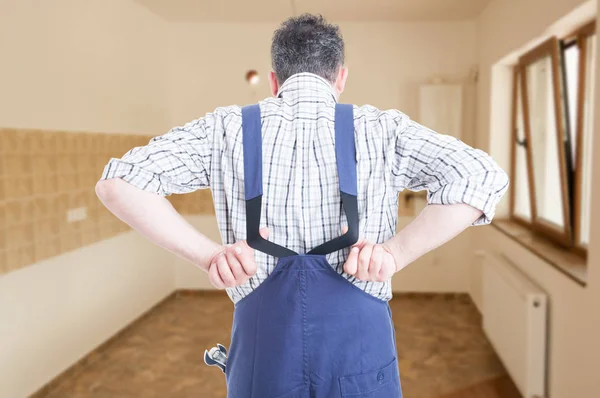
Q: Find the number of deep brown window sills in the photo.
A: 1